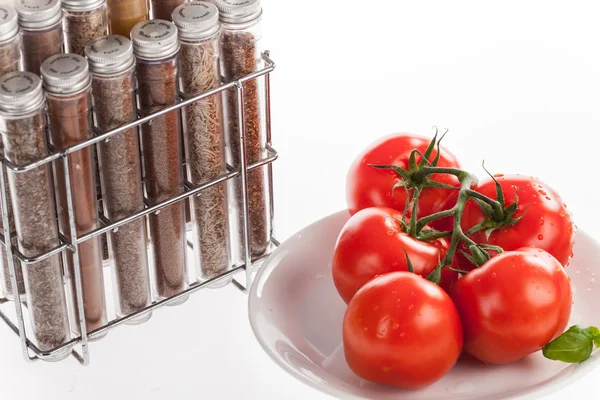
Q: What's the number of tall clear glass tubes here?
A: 12